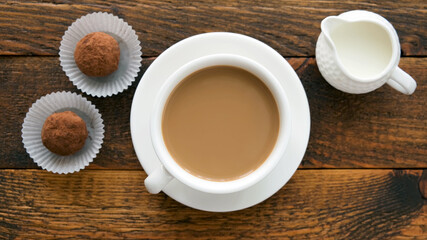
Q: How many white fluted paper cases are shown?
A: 2